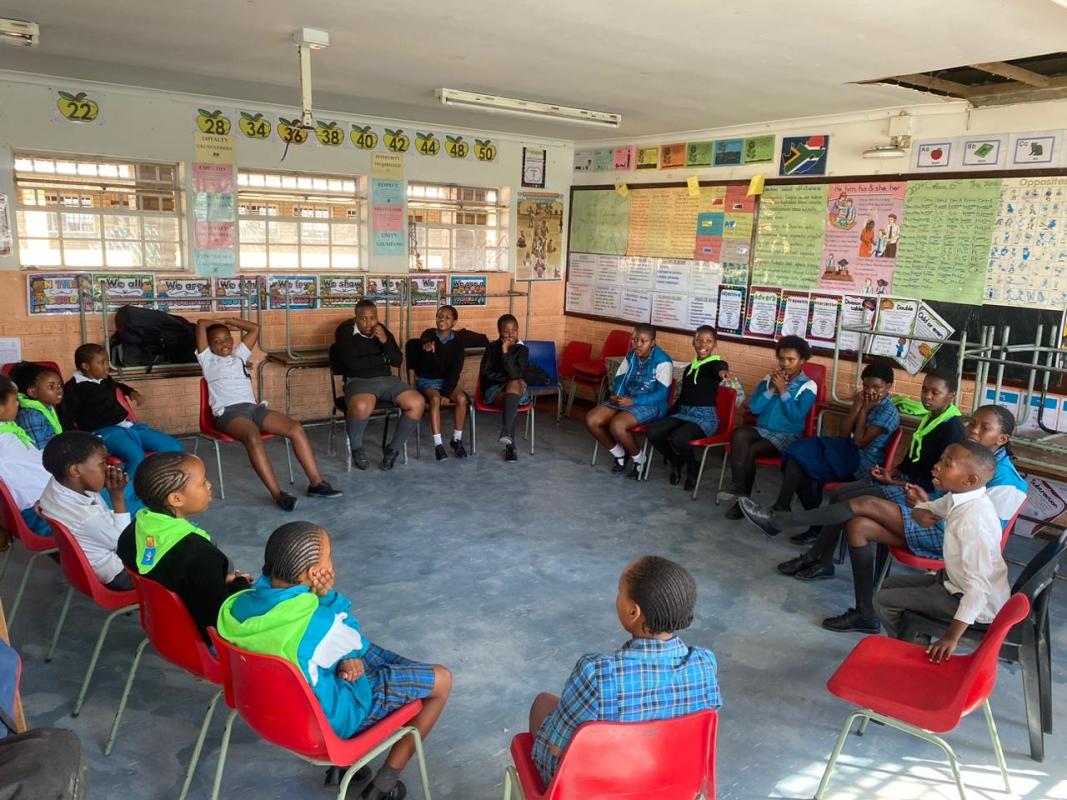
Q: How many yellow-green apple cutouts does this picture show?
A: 10